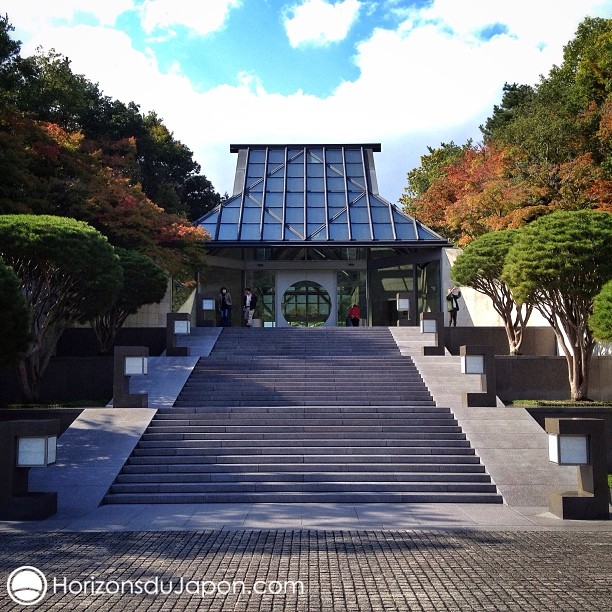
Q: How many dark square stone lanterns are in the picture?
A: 8